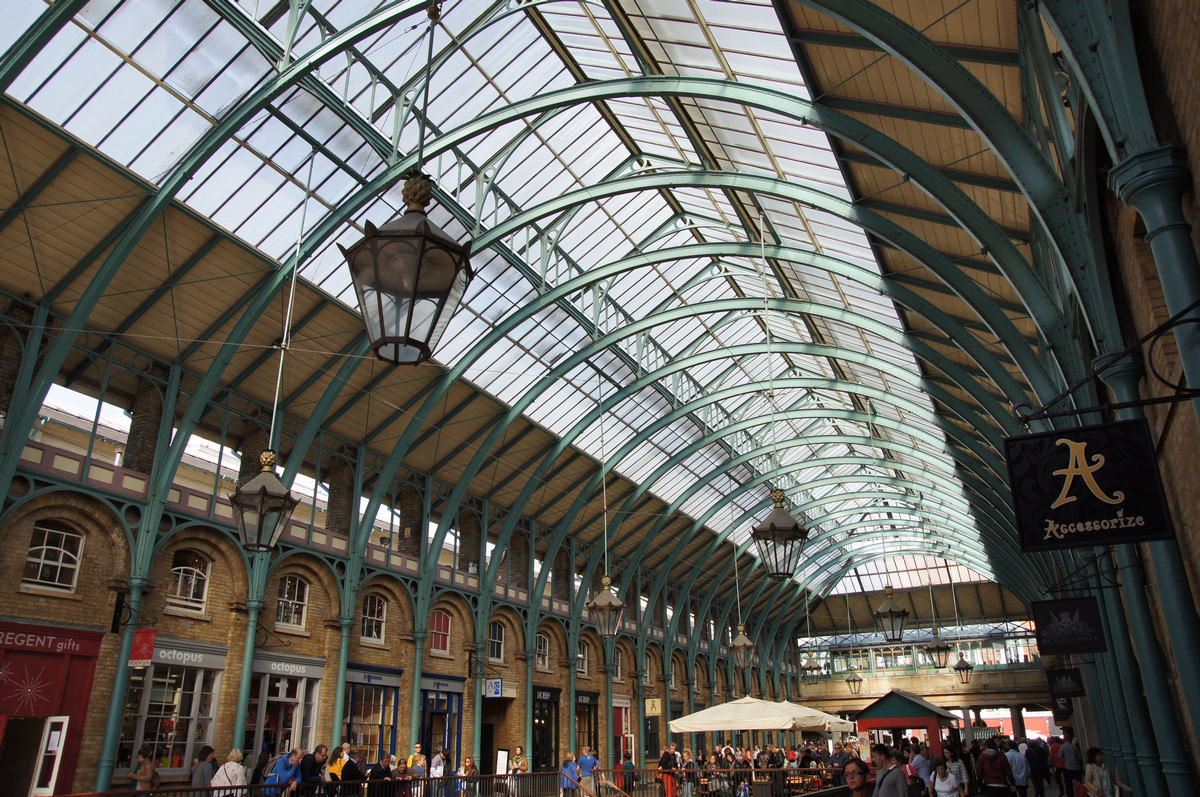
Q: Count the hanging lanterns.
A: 10